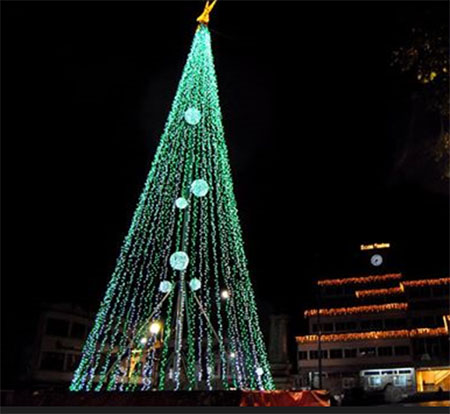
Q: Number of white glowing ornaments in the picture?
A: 6